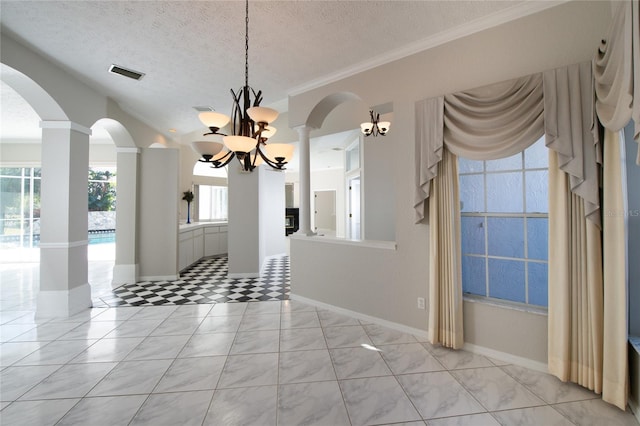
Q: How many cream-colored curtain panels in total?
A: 3